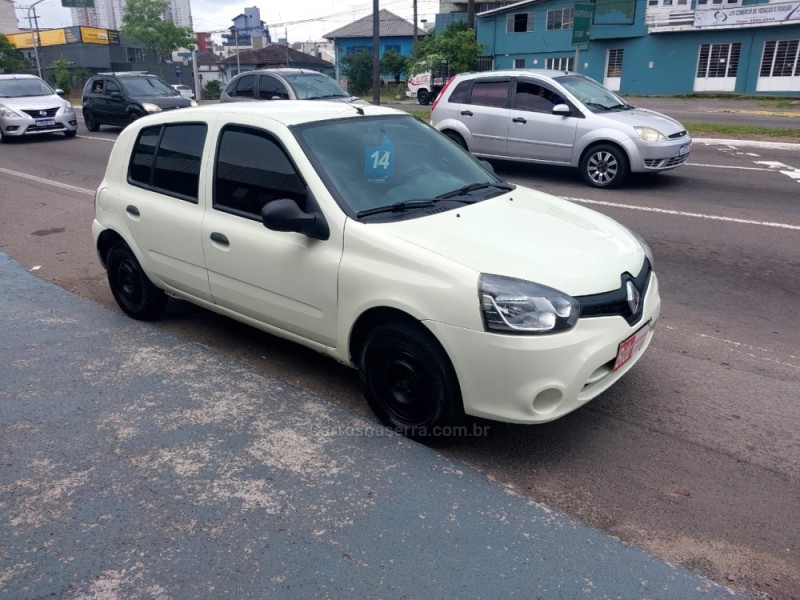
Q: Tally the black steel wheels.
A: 2